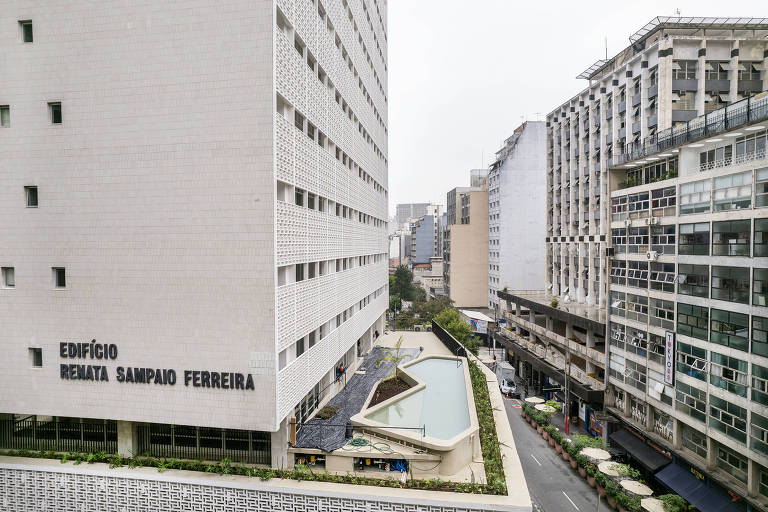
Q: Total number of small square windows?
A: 7